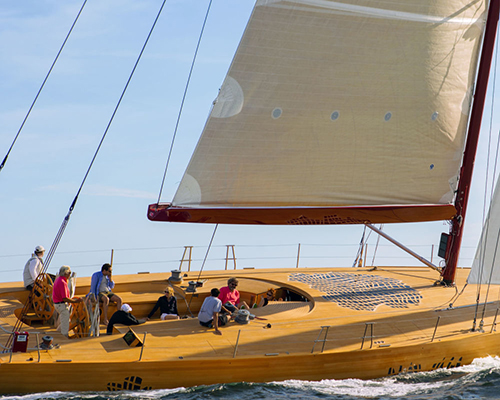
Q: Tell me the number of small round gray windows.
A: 4